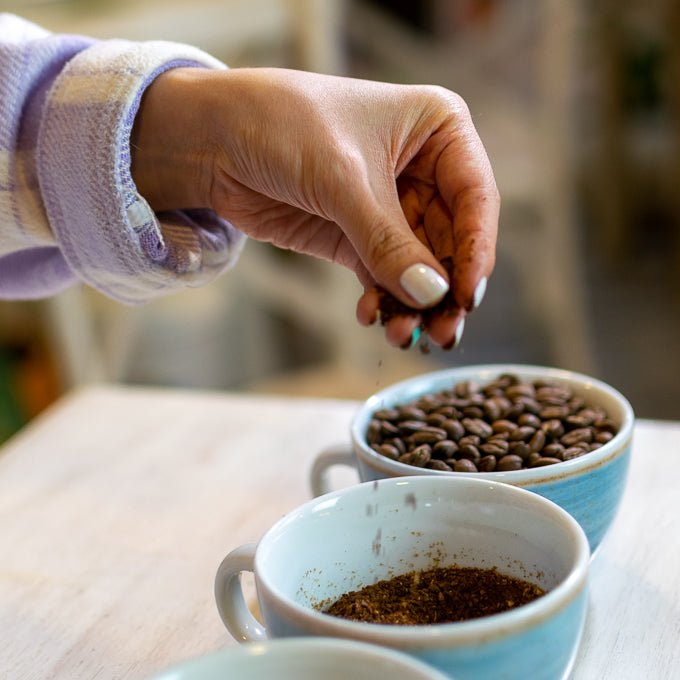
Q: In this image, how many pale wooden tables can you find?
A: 1